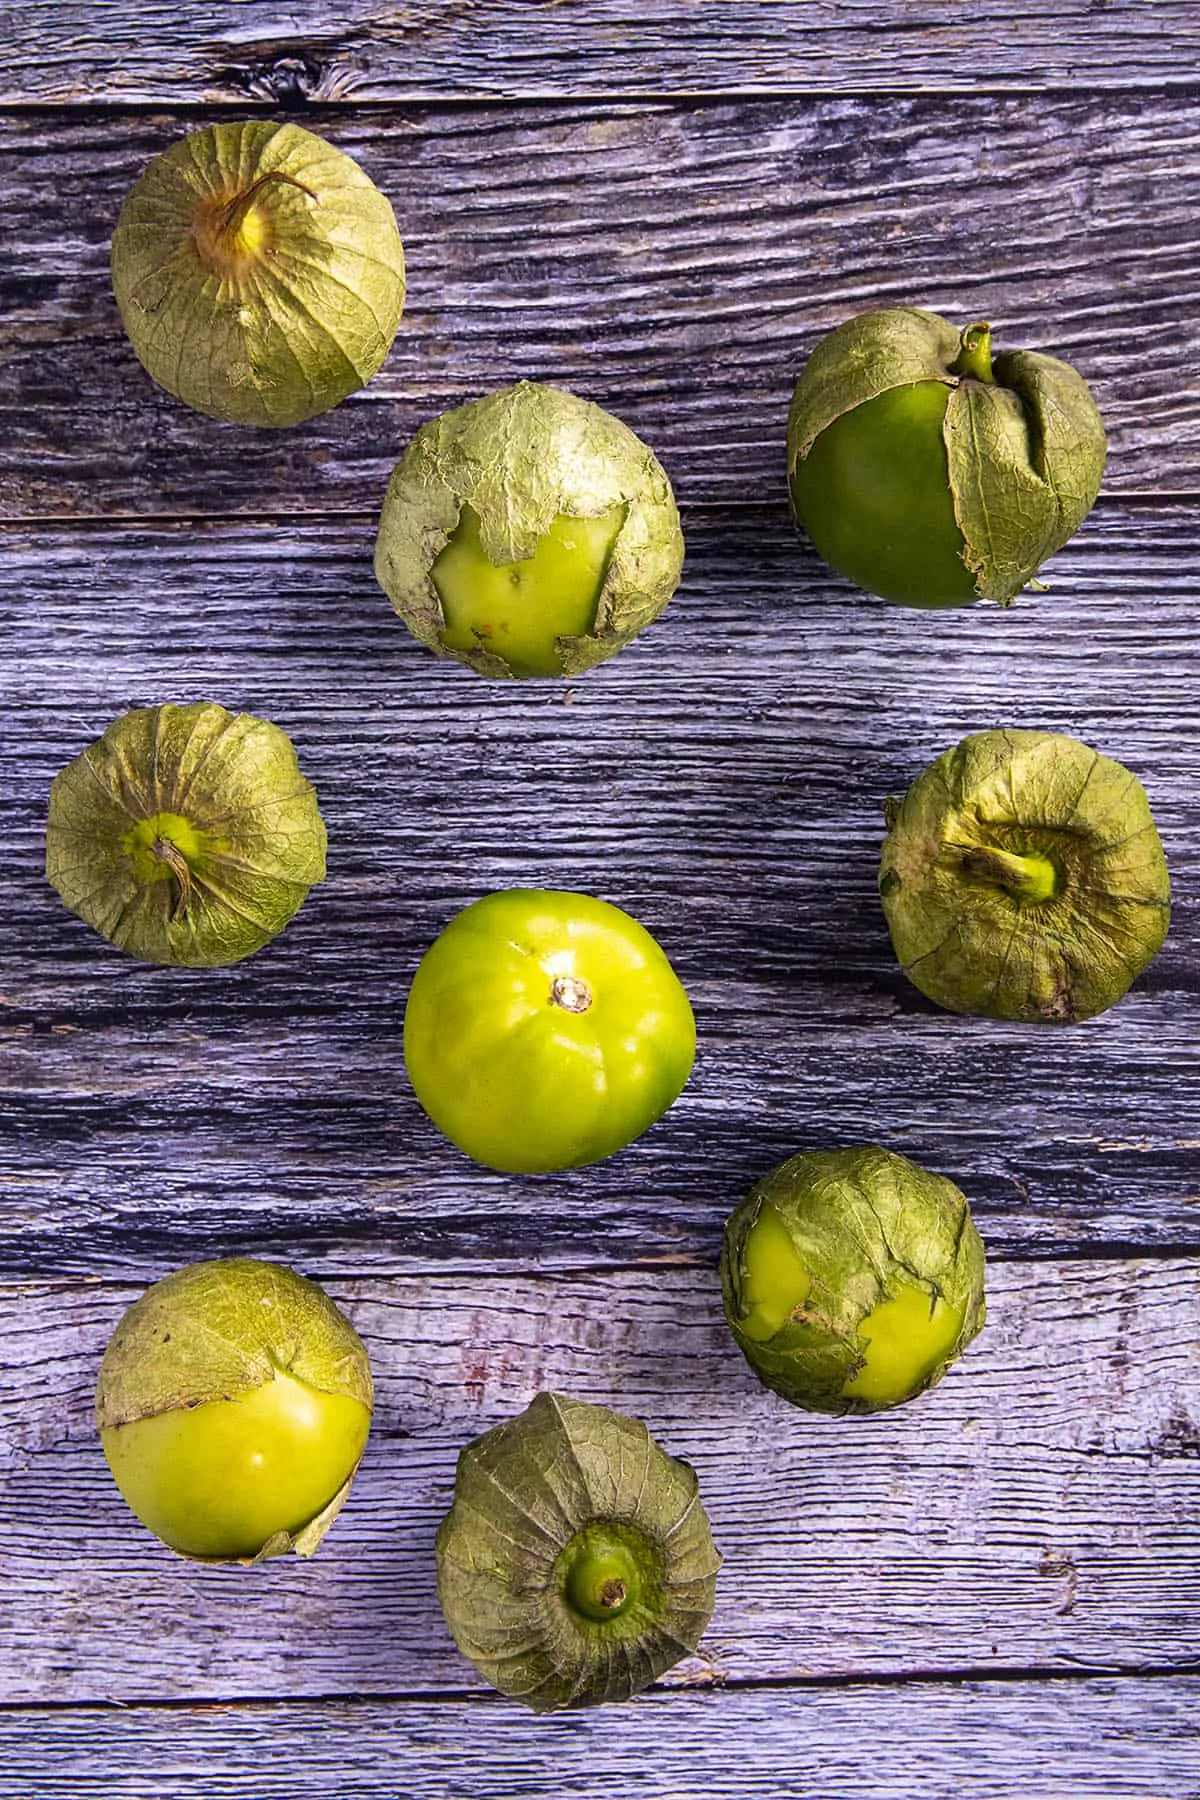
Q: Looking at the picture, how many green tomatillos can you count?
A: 9